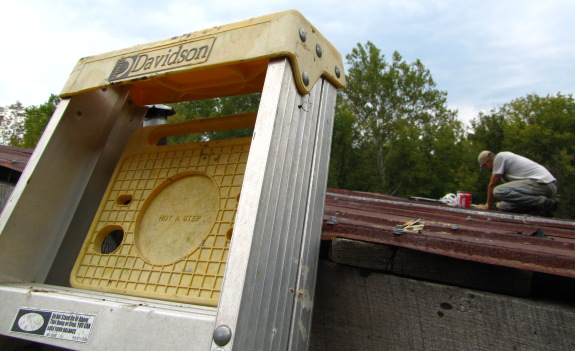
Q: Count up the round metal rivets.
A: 5